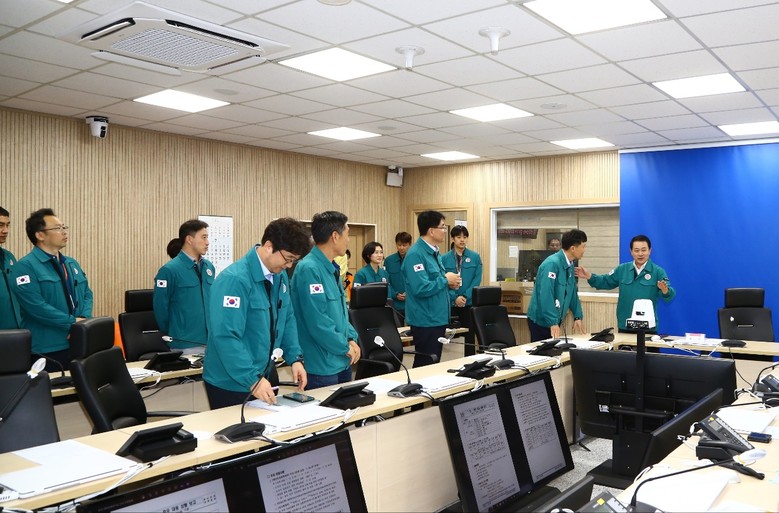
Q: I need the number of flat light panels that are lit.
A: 9